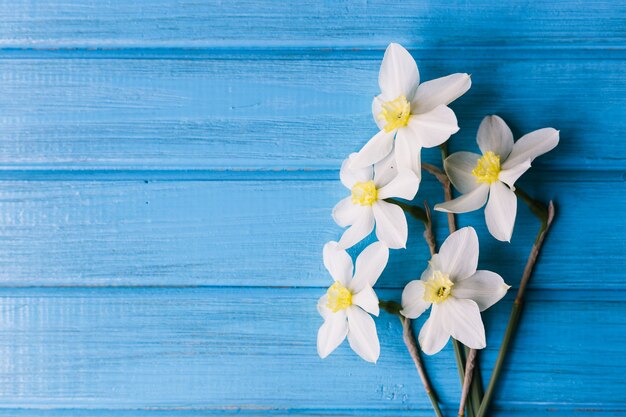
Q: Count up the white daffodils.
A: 5